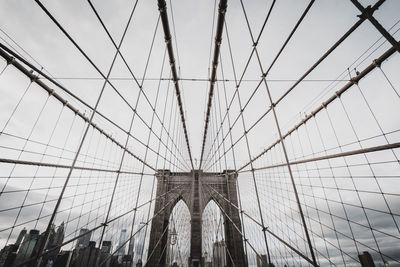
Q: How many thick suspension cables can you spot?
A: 4